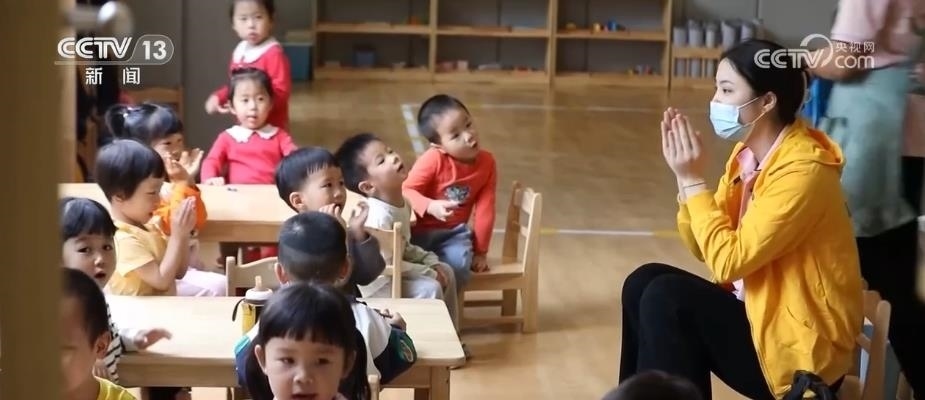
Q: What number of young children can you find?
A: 11